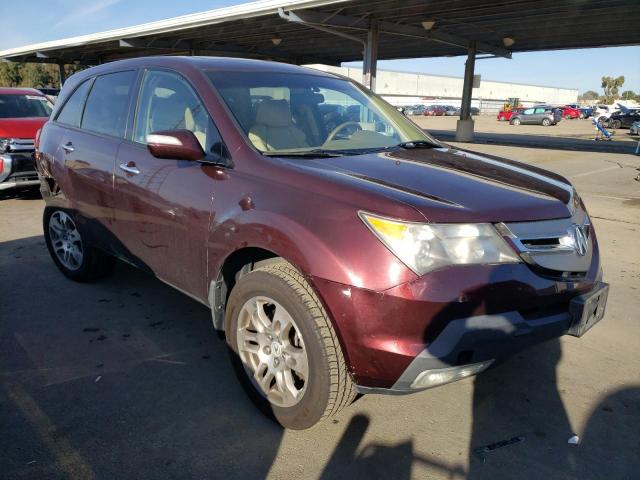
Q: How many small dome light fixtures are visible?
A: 3